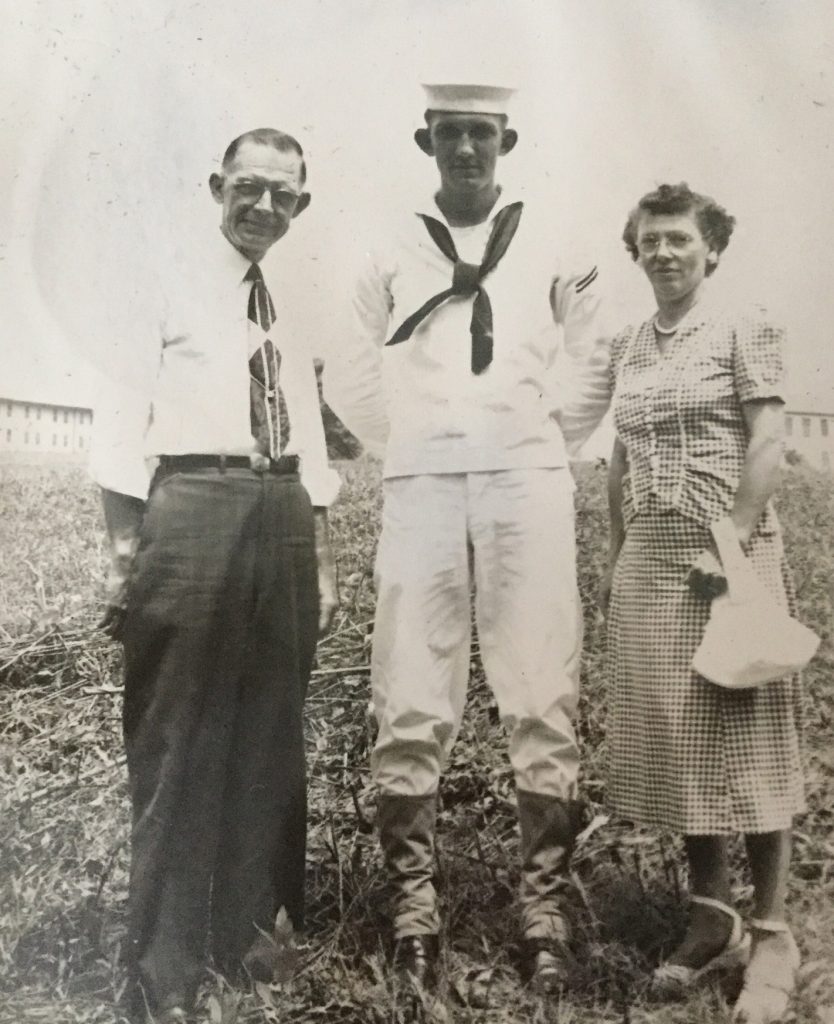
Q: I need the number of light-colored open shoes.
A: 2